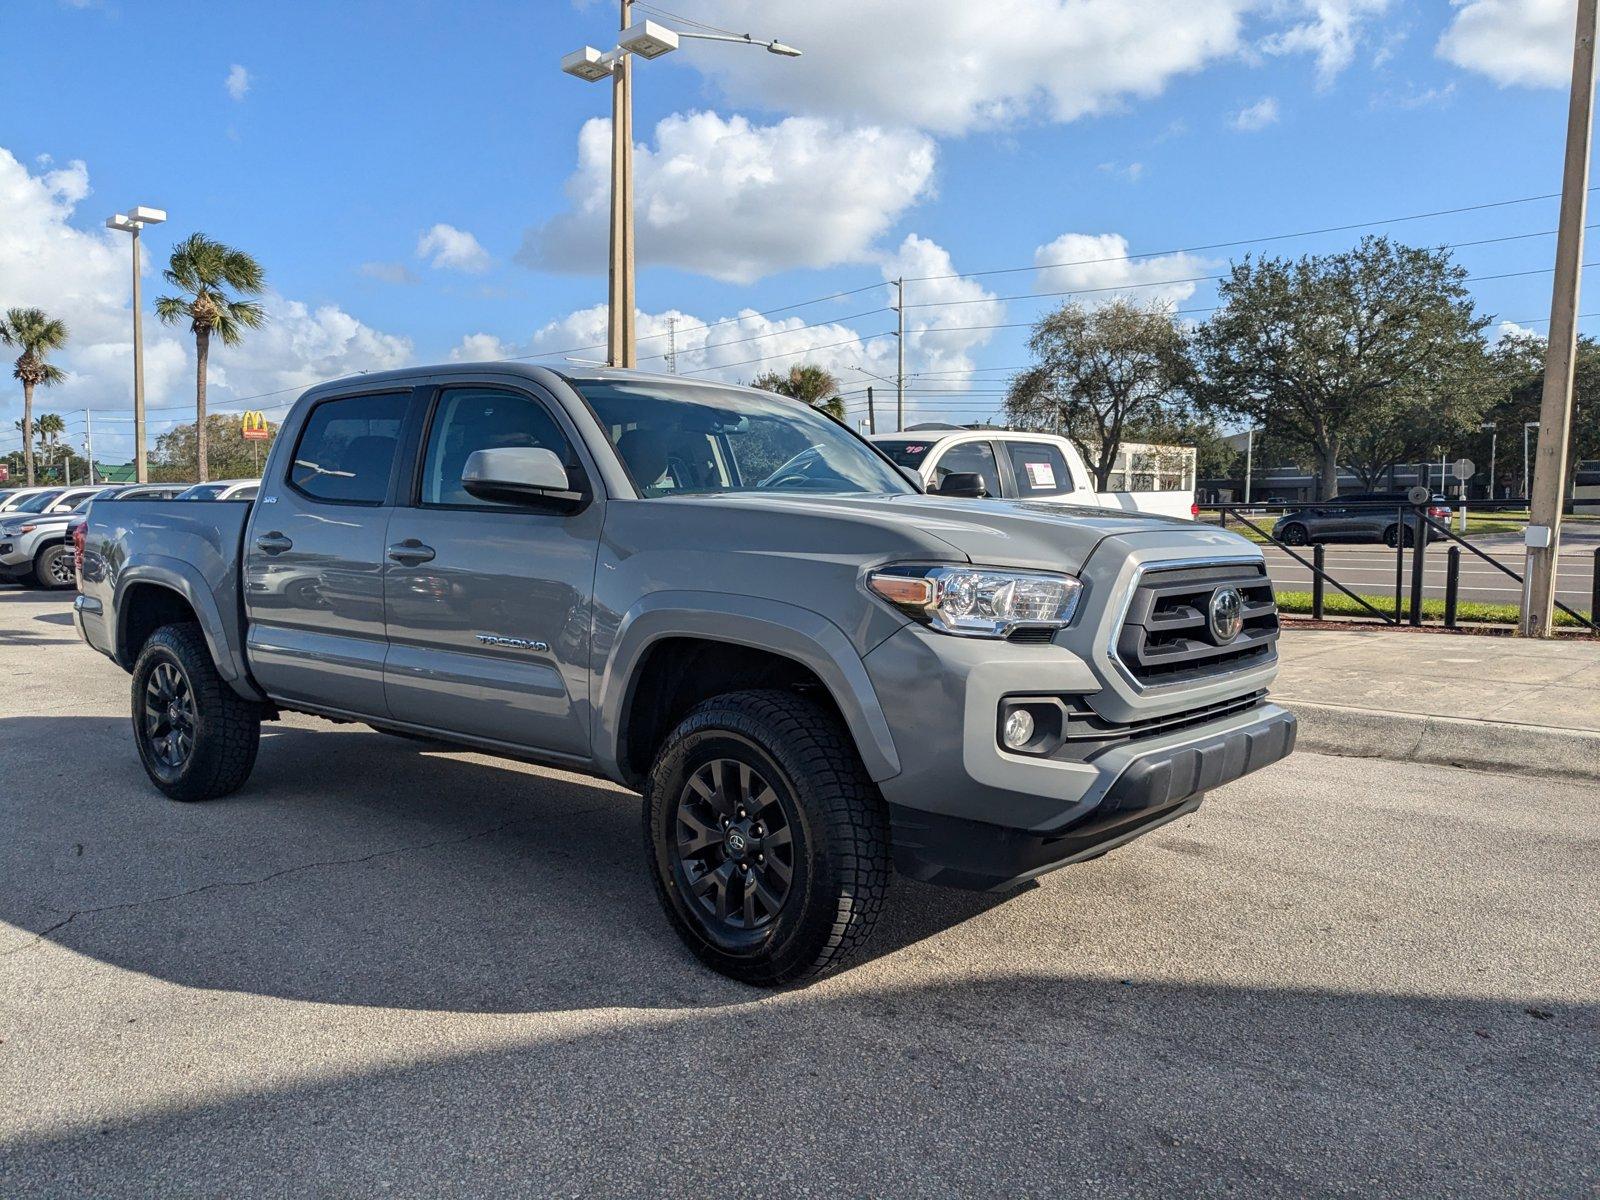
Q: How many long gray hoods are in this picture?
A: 1